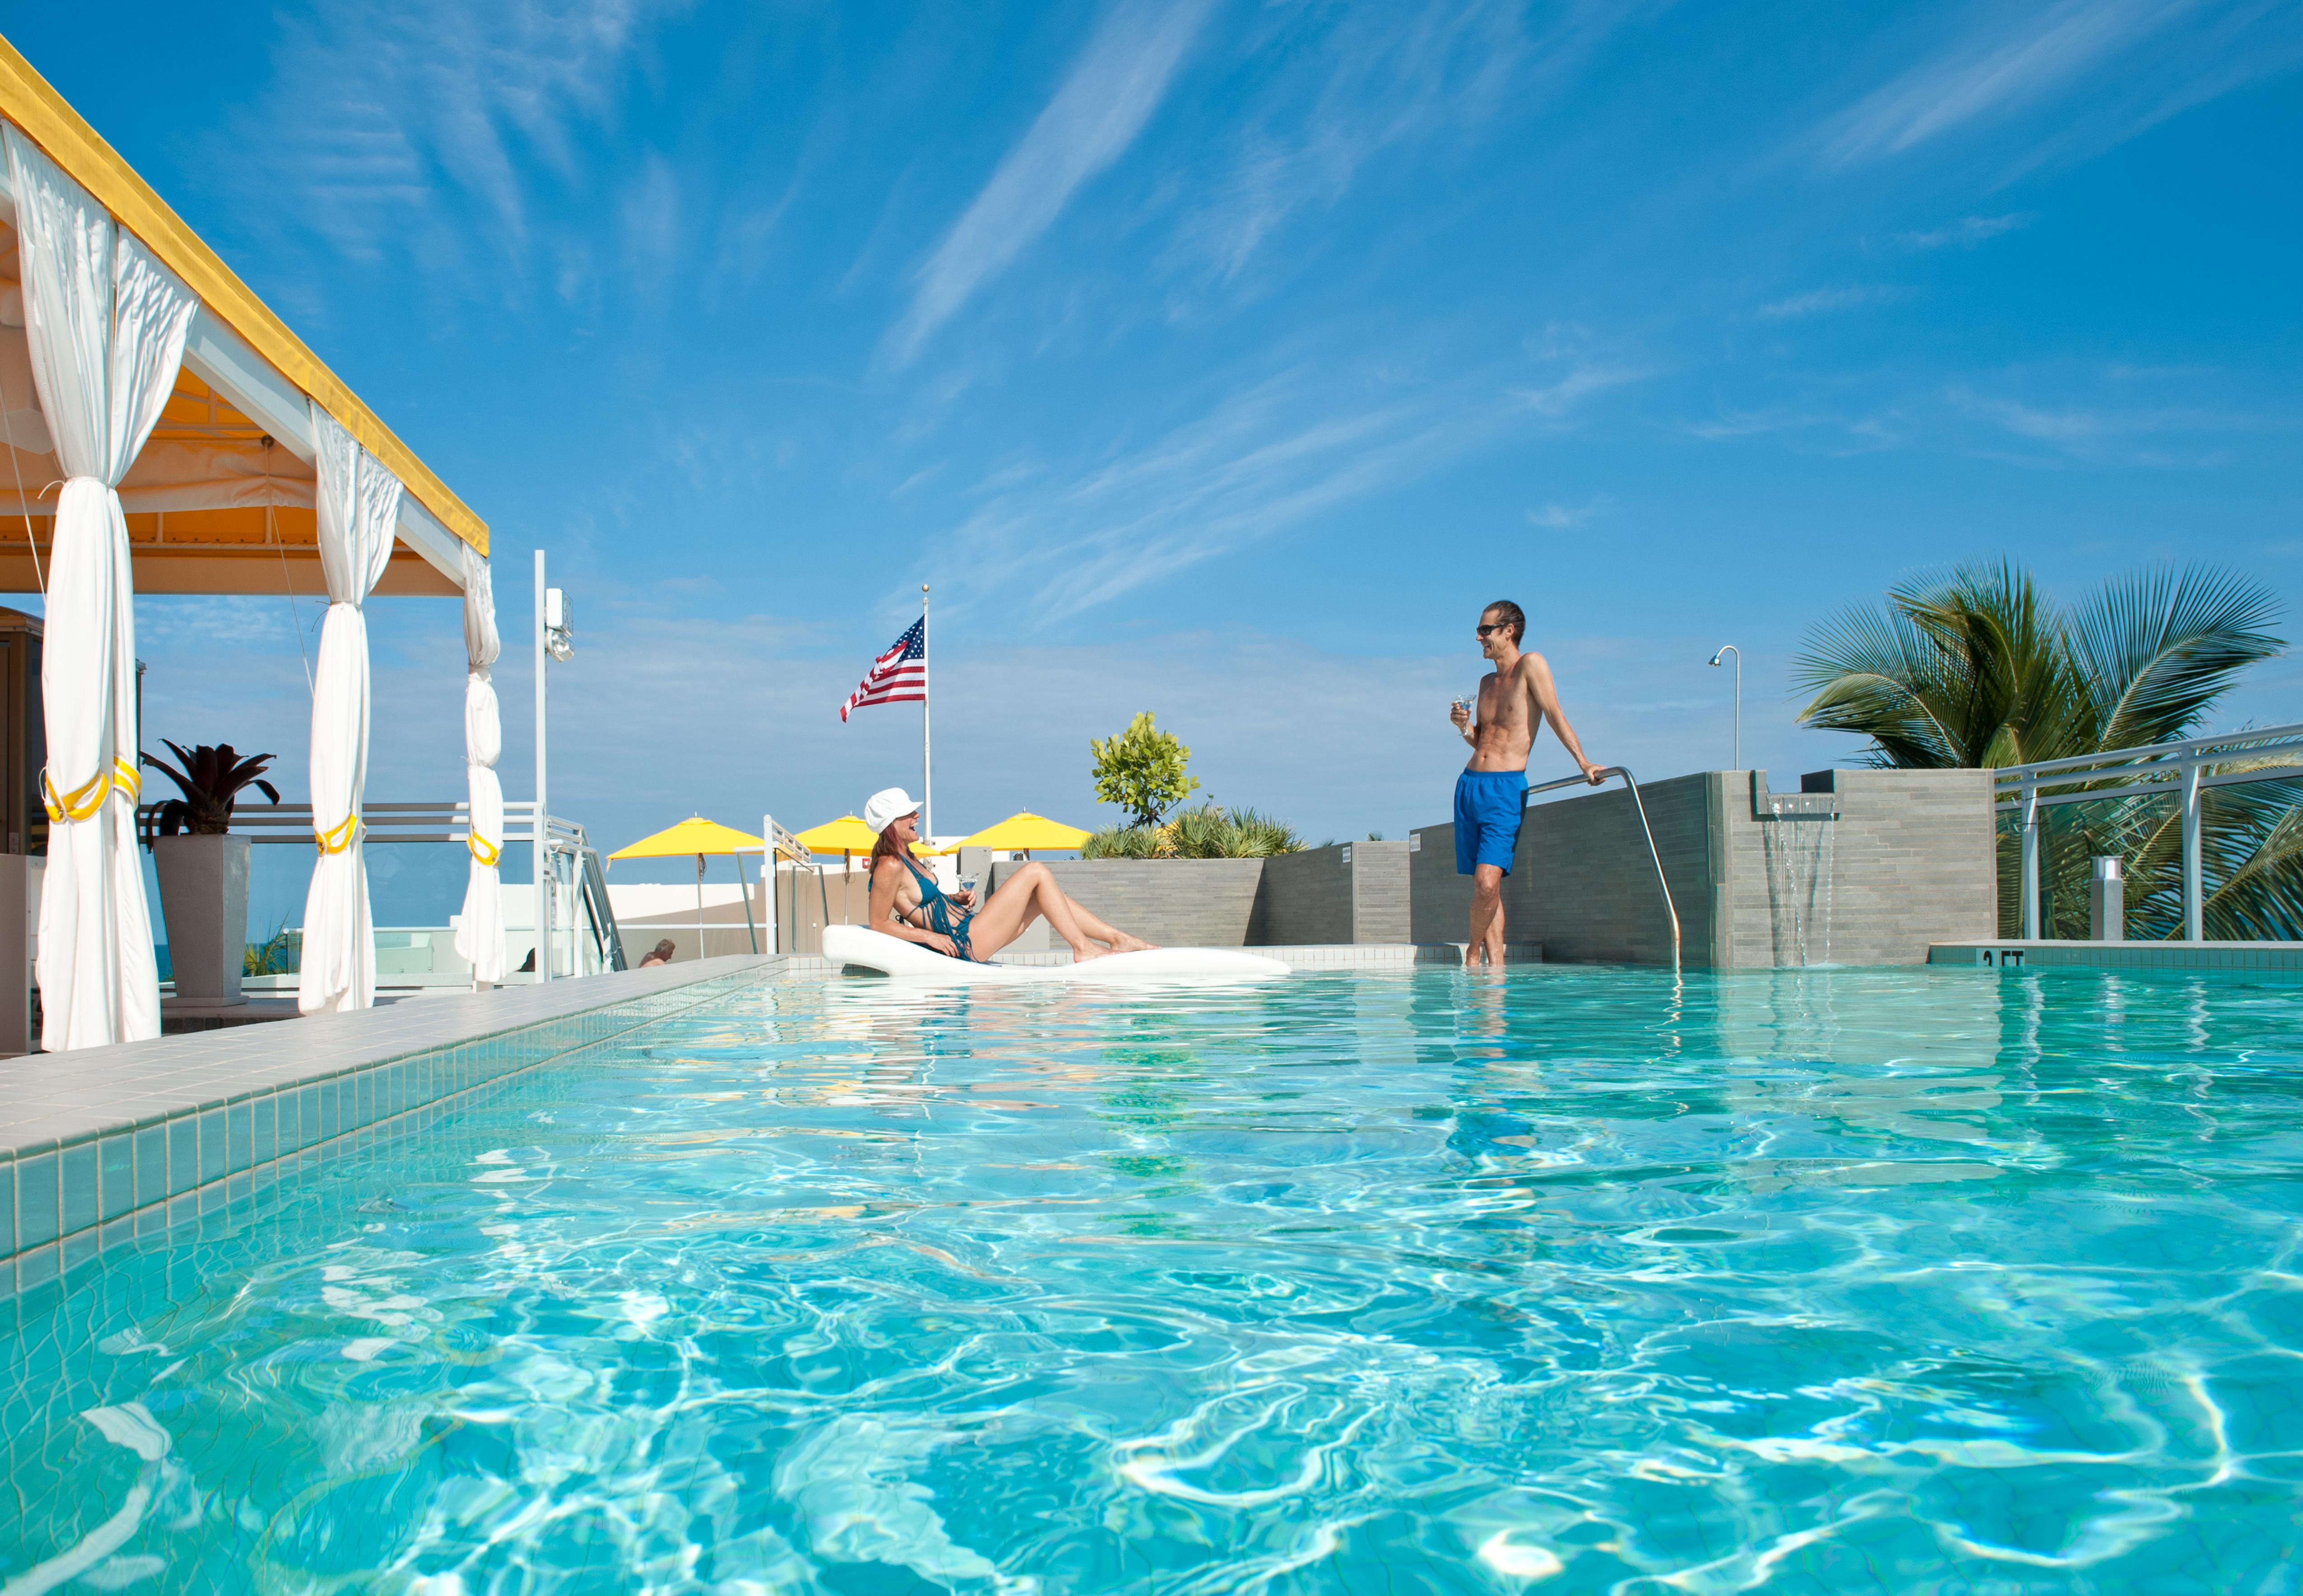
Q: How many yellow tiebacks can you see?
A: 4